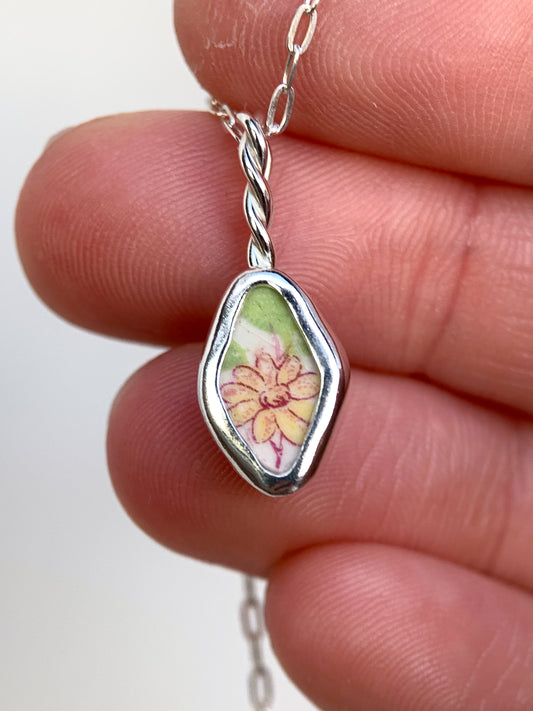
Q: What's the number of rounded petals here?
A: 9